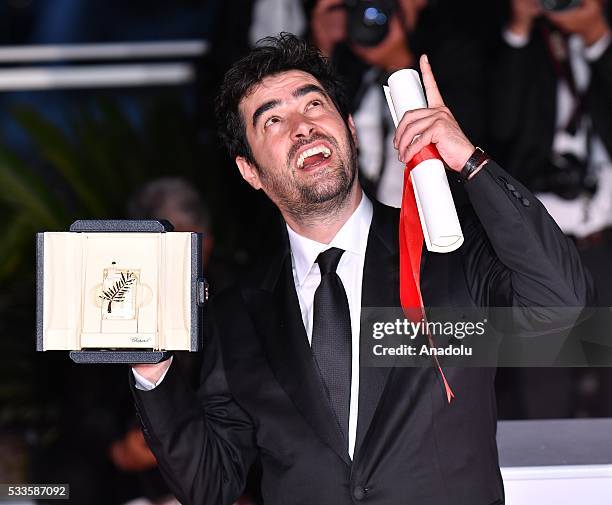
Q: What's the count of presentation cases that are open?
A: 1